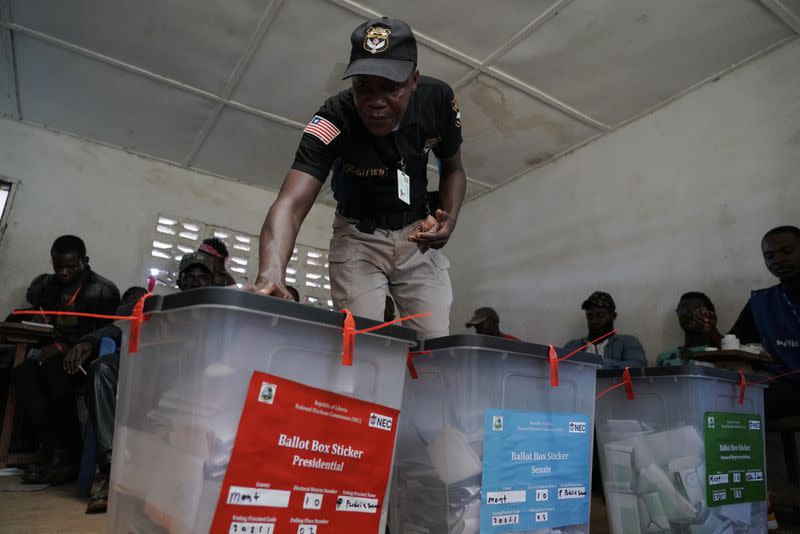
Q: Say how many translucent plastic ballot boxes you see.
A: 3